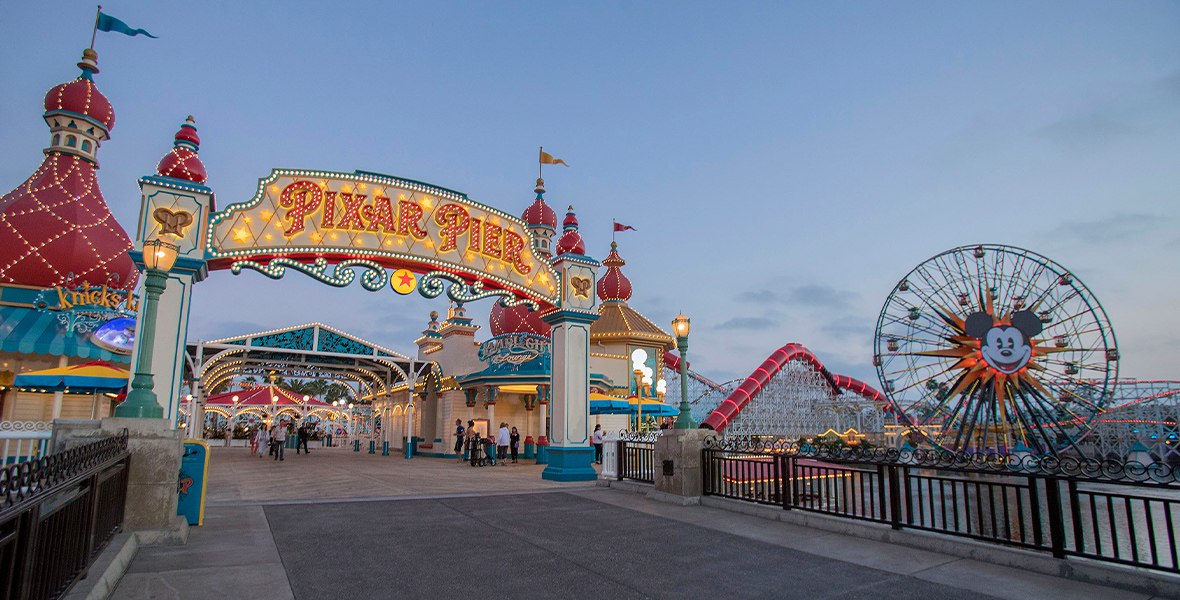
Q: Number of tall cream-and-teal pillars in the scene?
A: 2